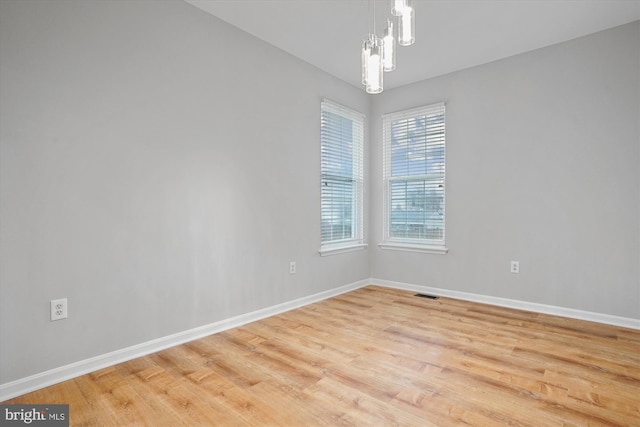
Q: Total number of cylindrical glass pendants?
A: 5